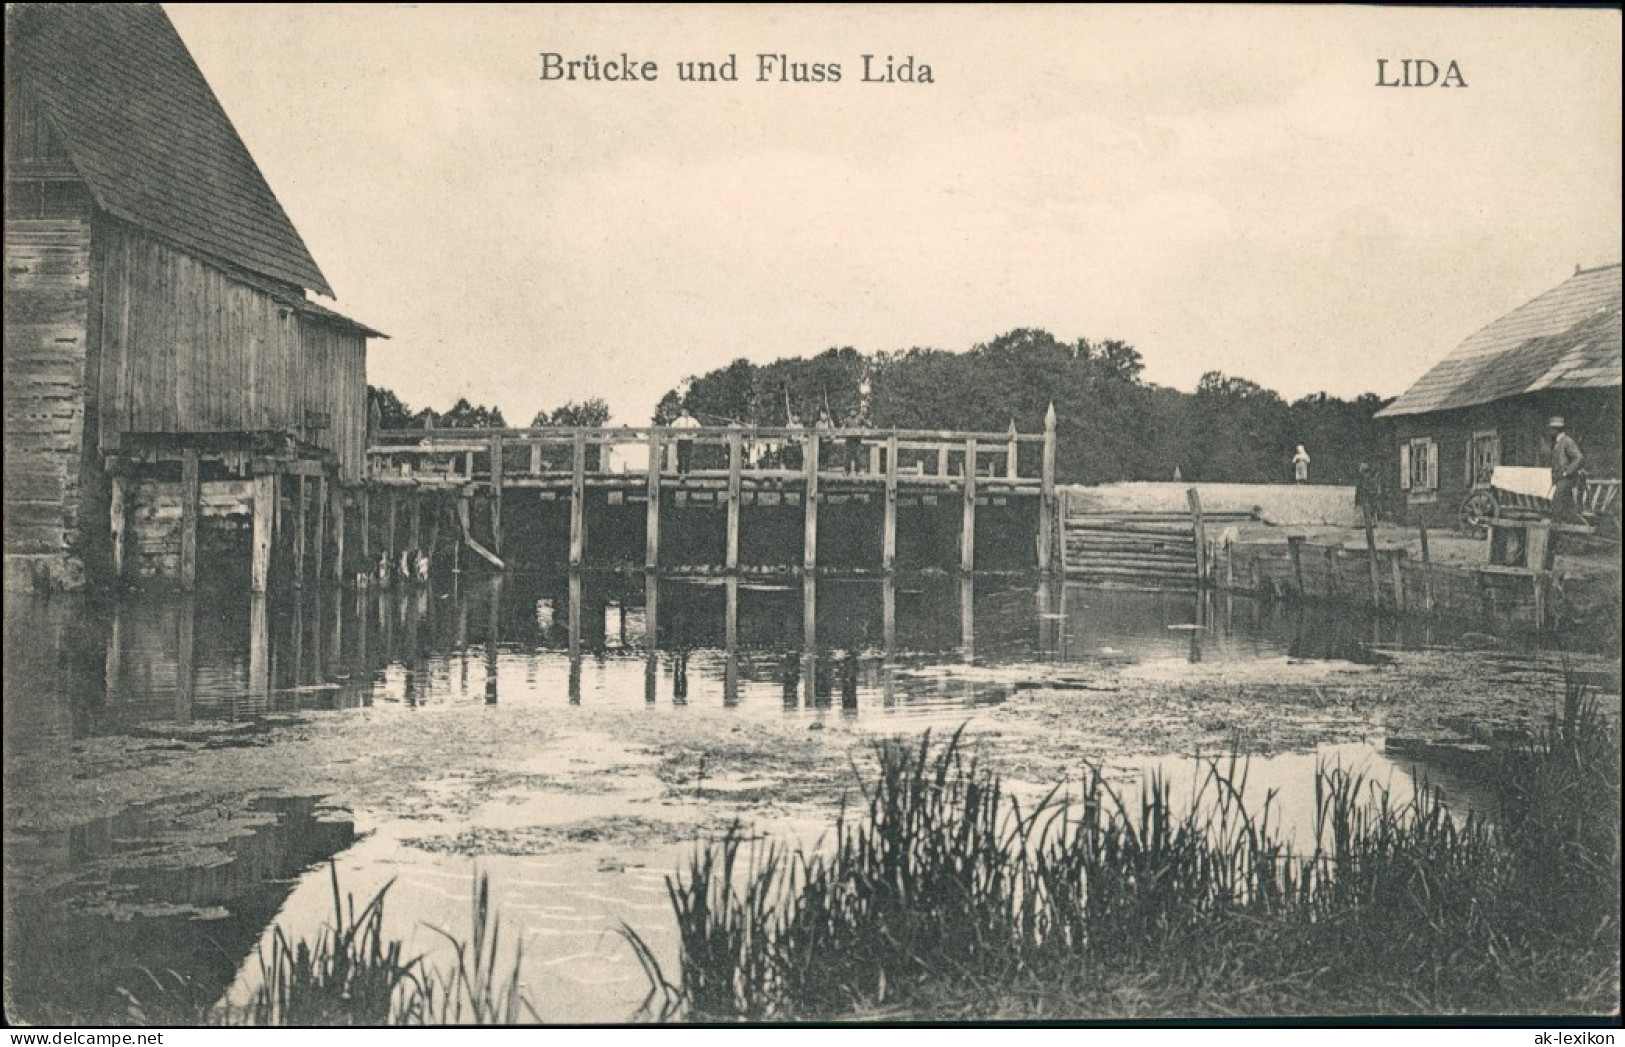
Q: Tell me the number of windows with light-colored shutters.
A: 2